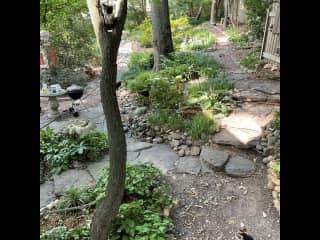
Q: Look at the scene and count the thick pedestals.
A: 1